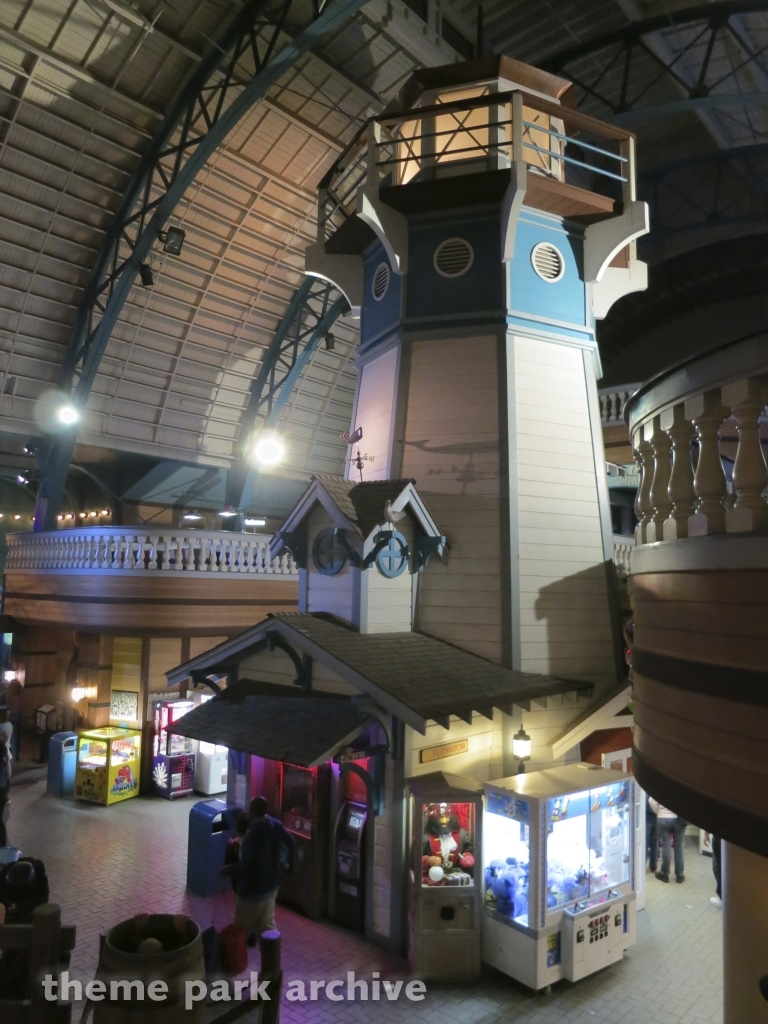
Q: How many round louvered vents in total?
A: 3